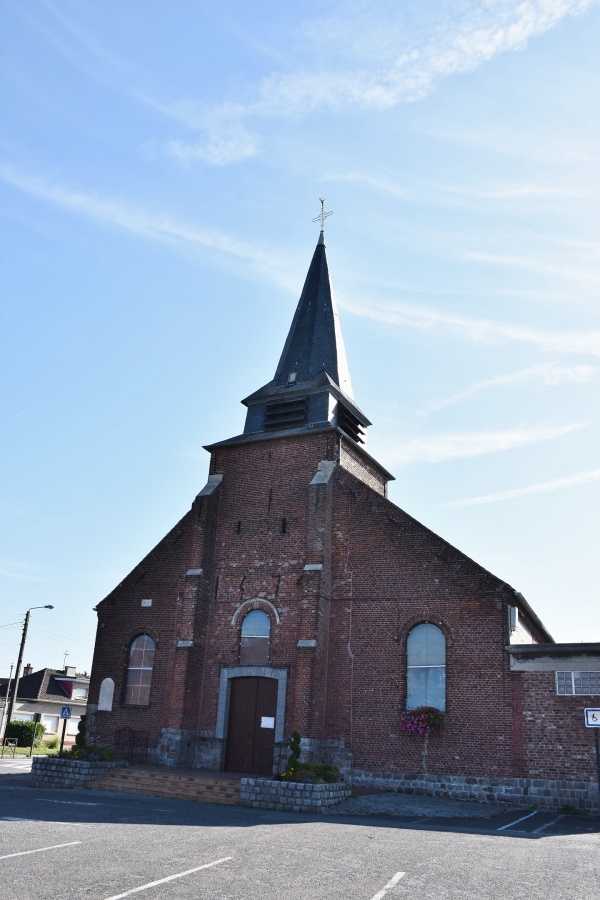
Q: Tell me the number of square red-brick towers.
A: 1